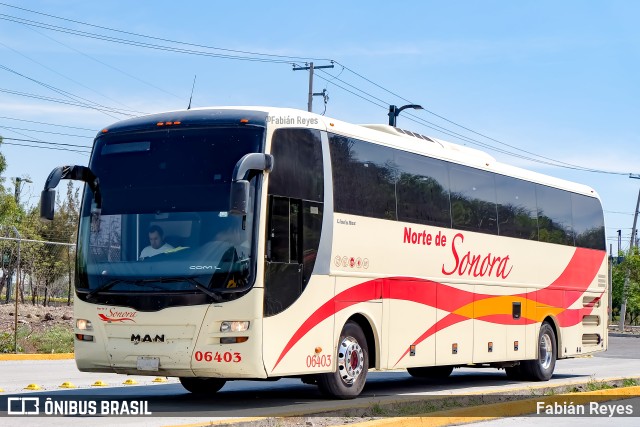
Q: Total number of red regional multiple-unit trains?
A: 0